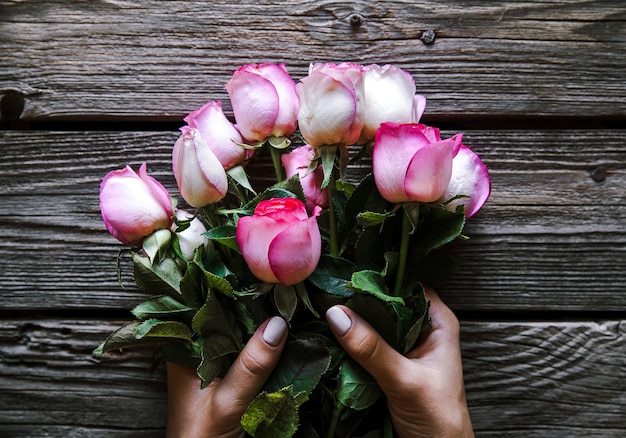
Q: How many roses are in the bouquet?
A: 11